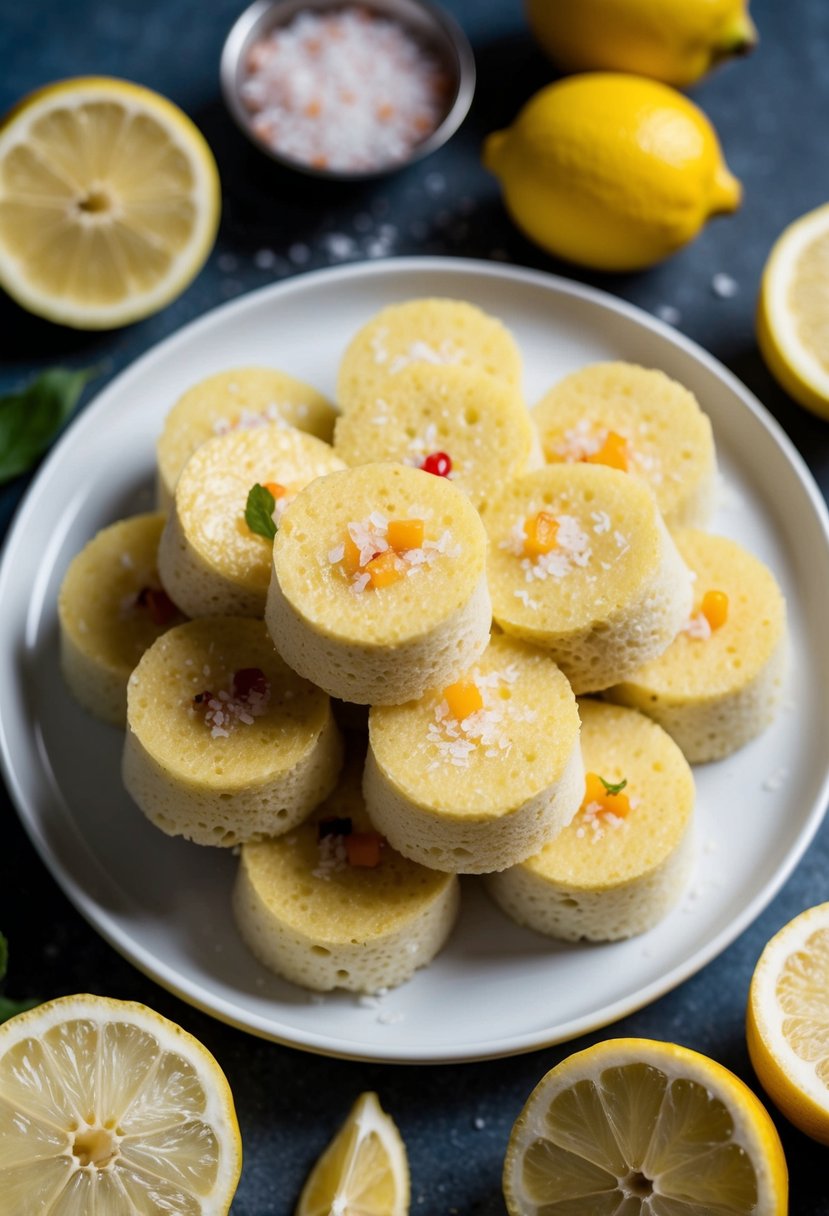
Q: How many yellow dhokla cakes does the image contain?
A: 13